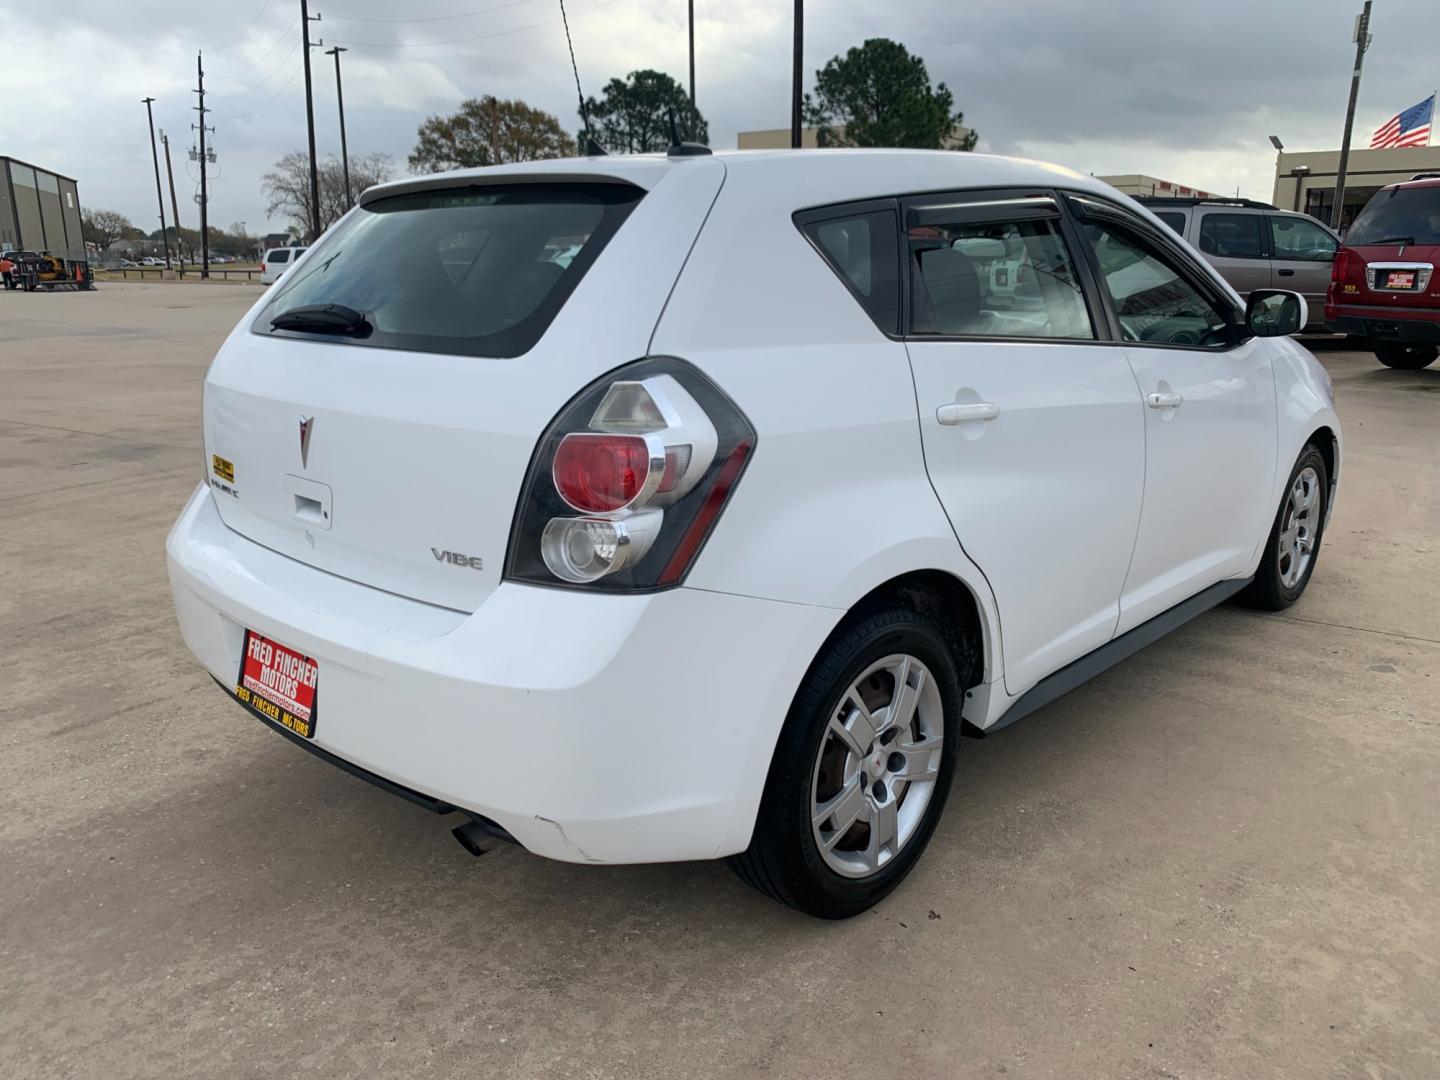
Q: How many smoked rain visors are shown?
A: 2